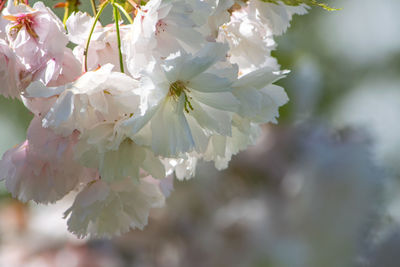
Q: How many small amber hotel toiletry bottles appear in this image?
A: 0